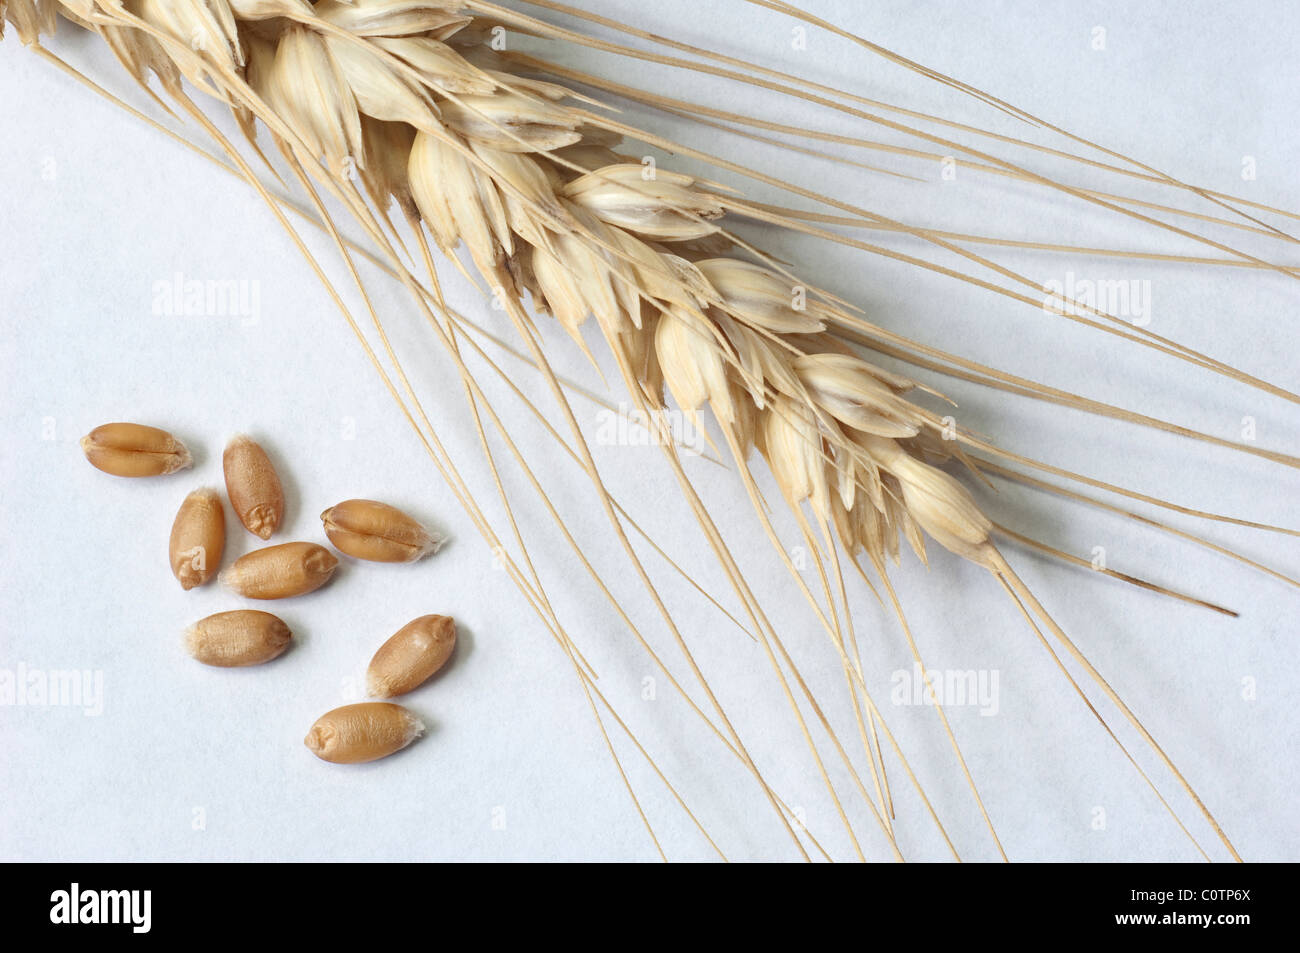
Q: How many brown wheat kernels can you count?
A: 8